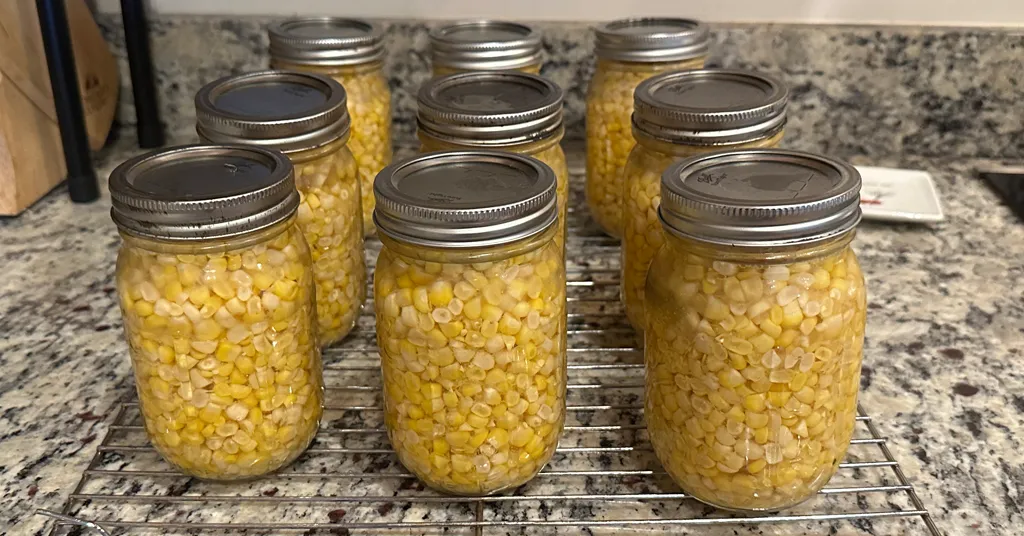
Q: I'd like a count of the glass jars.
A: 9